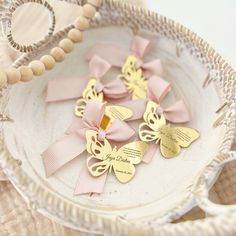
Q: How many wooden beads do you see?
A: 11